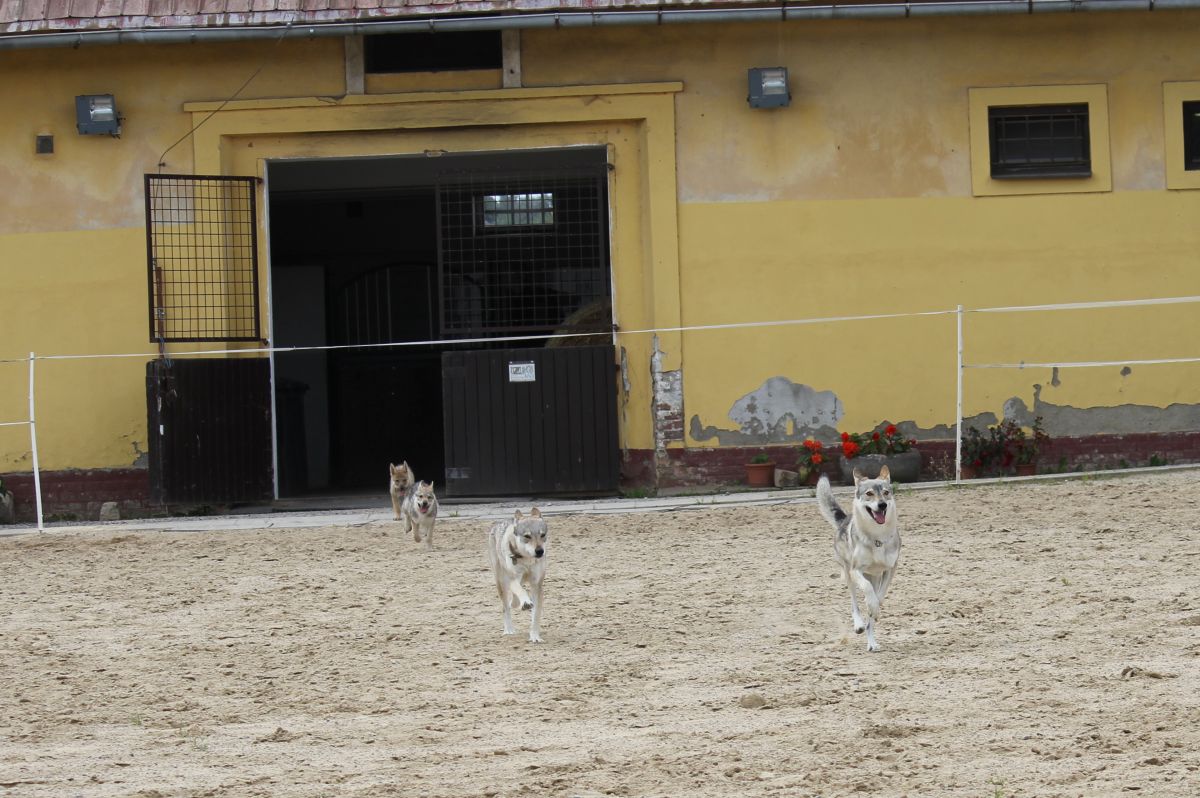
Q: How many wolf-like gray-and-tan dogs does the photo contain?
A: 4